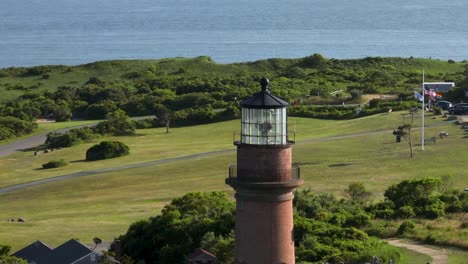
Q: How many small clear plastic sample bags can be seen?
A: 0